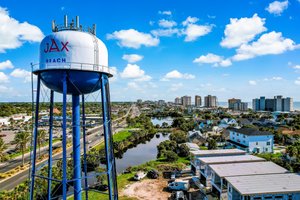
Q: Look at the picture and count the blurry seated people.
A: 0